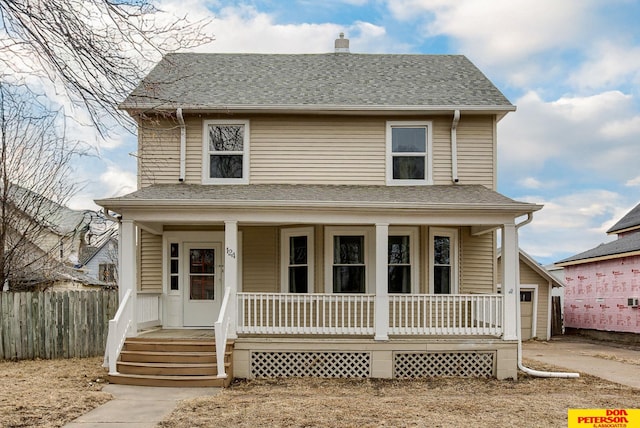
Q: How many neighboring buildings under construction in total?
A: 1